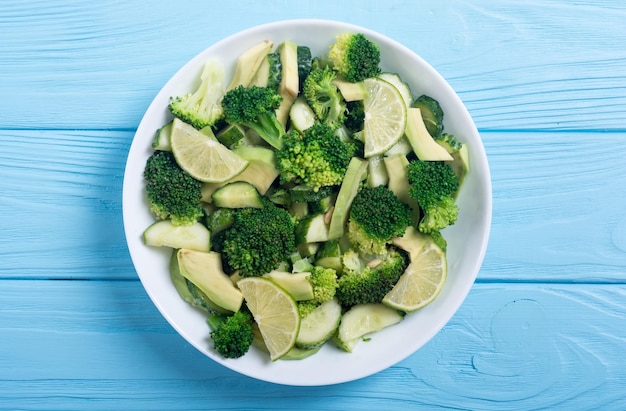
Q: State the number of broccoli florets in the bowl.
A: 12